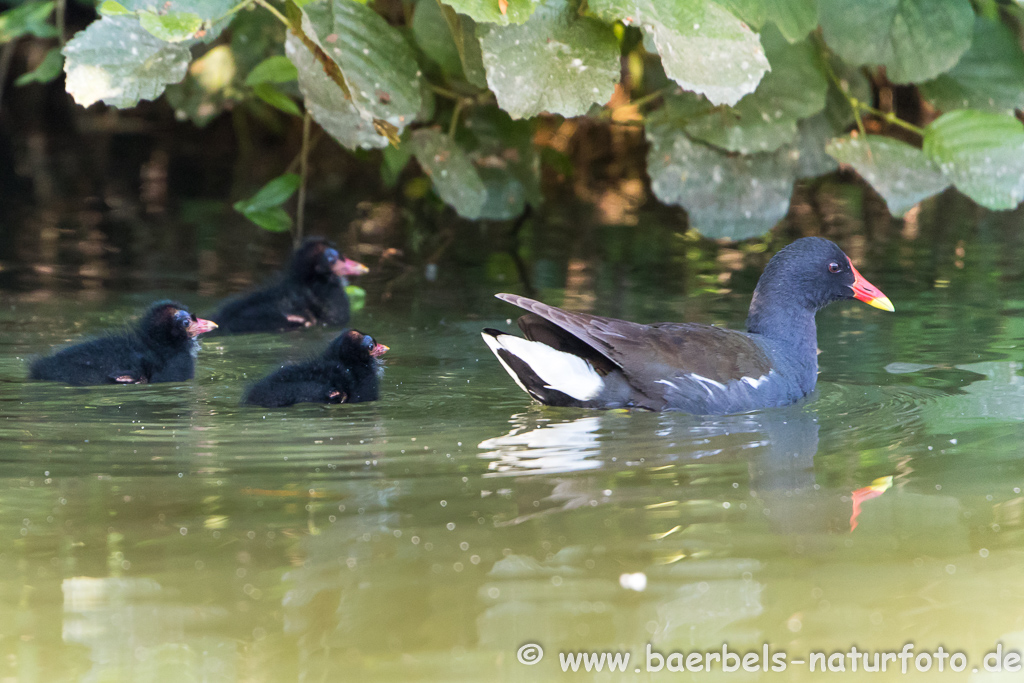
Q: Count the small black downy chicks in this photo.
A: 3